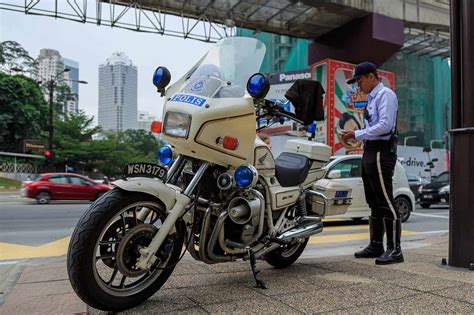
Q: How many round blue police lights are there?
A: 4